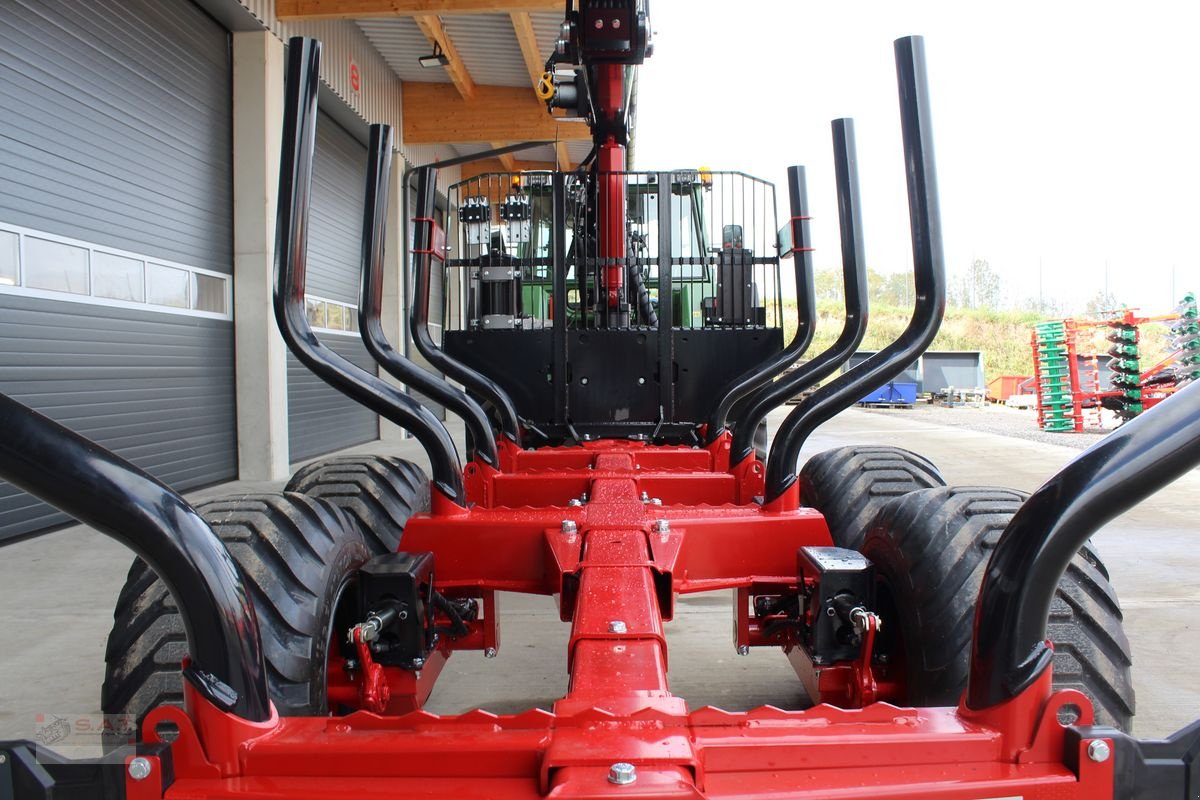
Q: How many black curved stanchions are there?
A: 8